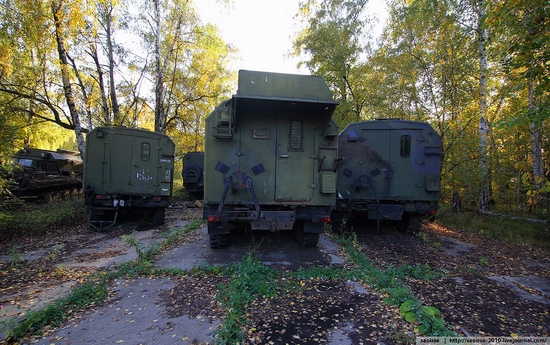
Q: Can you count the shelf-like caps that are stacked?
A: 0